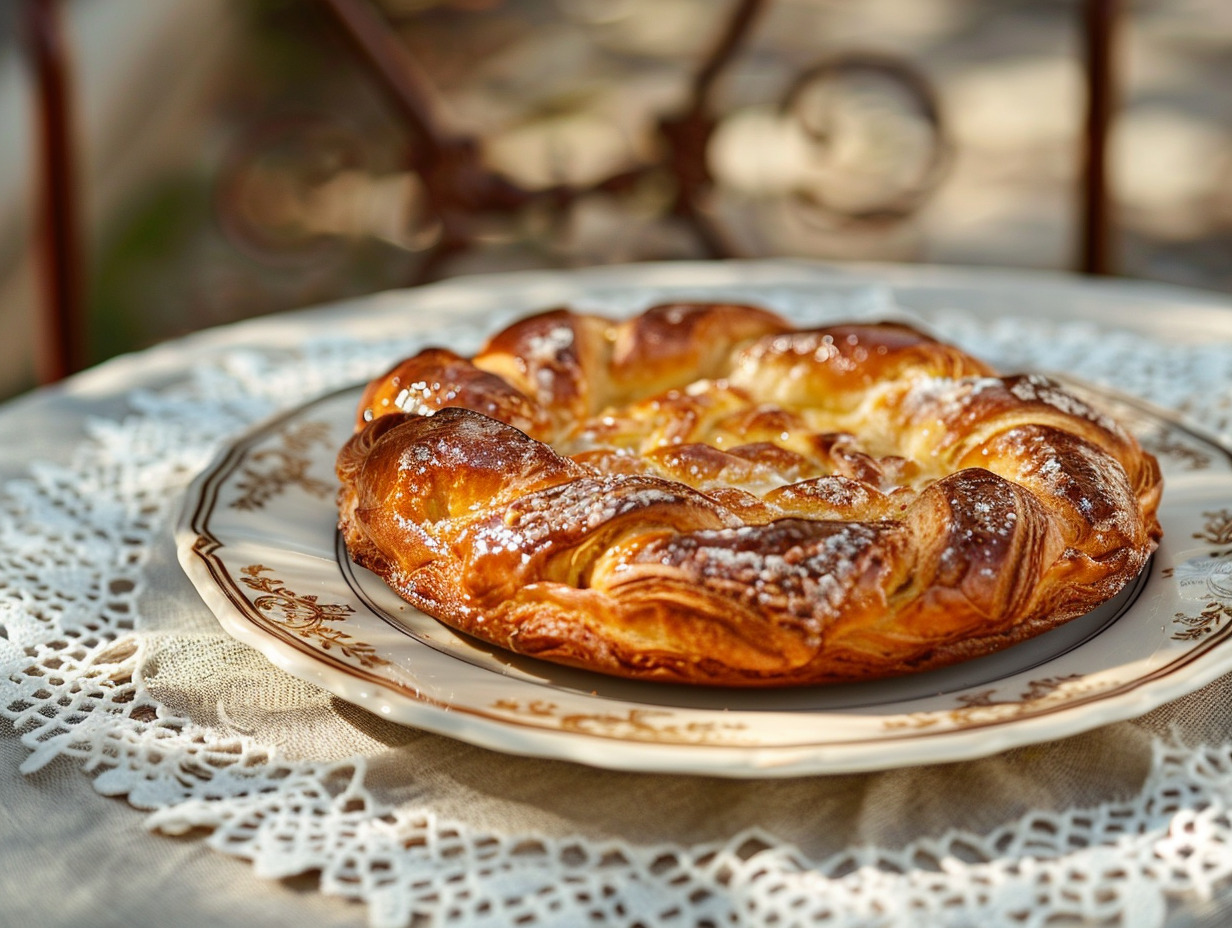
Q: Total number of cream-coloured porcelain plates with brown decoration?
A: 1